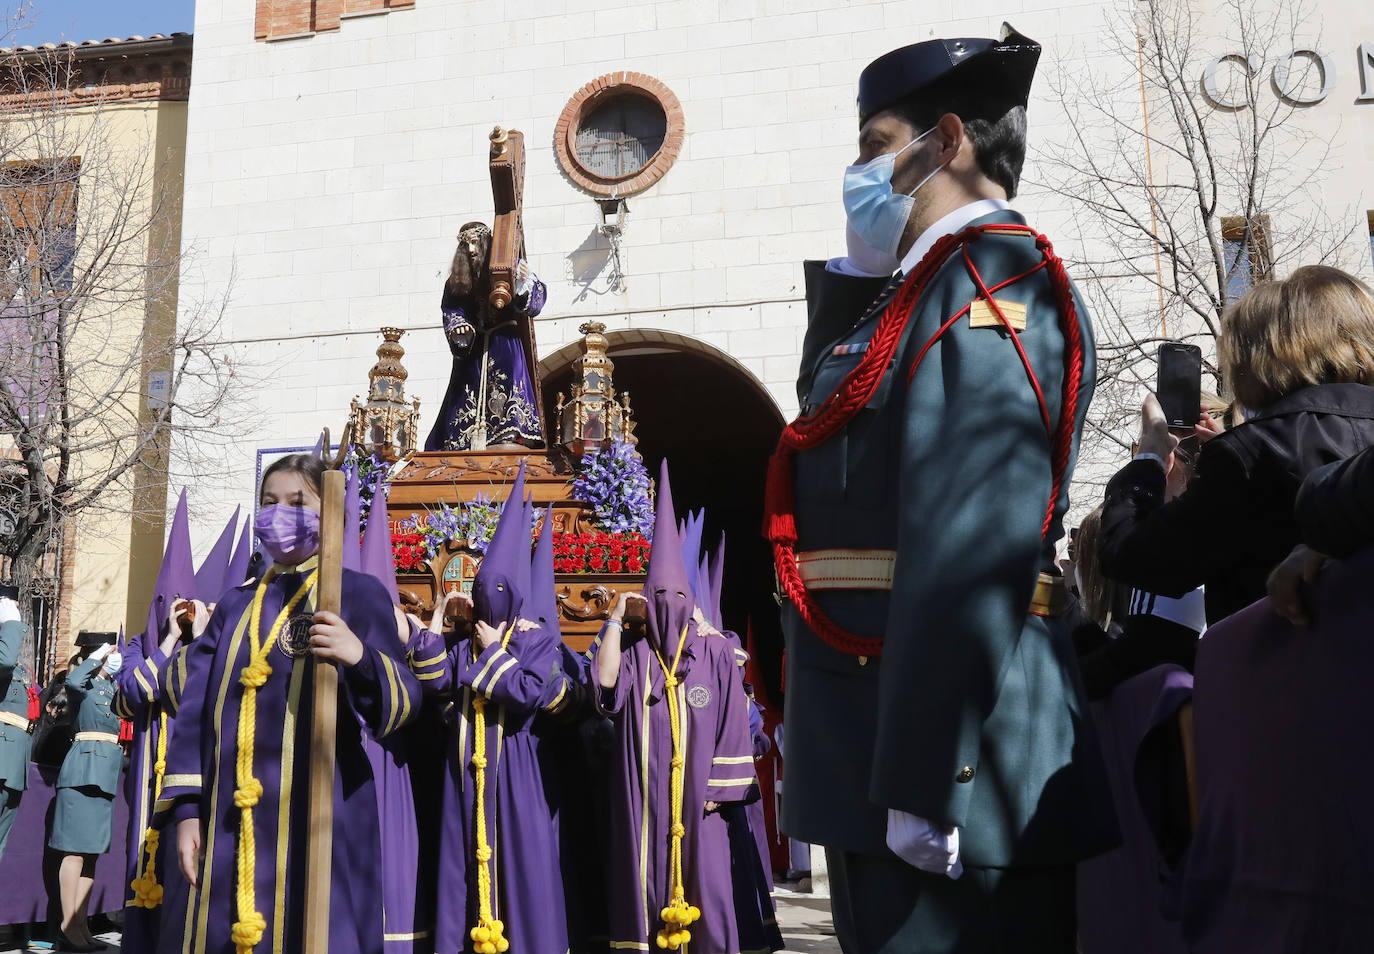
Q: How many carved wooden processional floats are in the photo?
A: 1